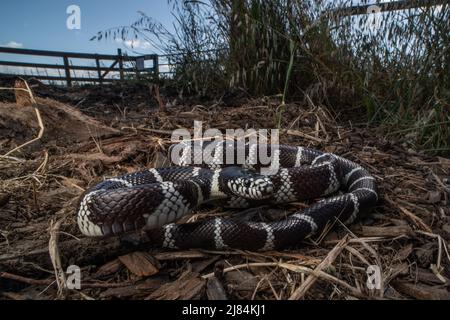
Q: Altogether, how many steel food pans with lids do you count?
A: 0